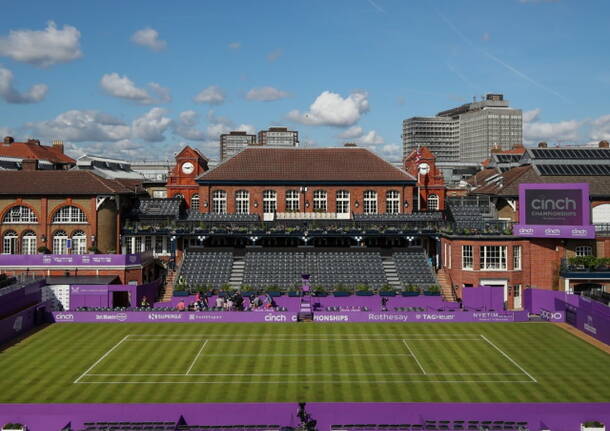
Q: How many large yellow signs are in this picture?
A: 0